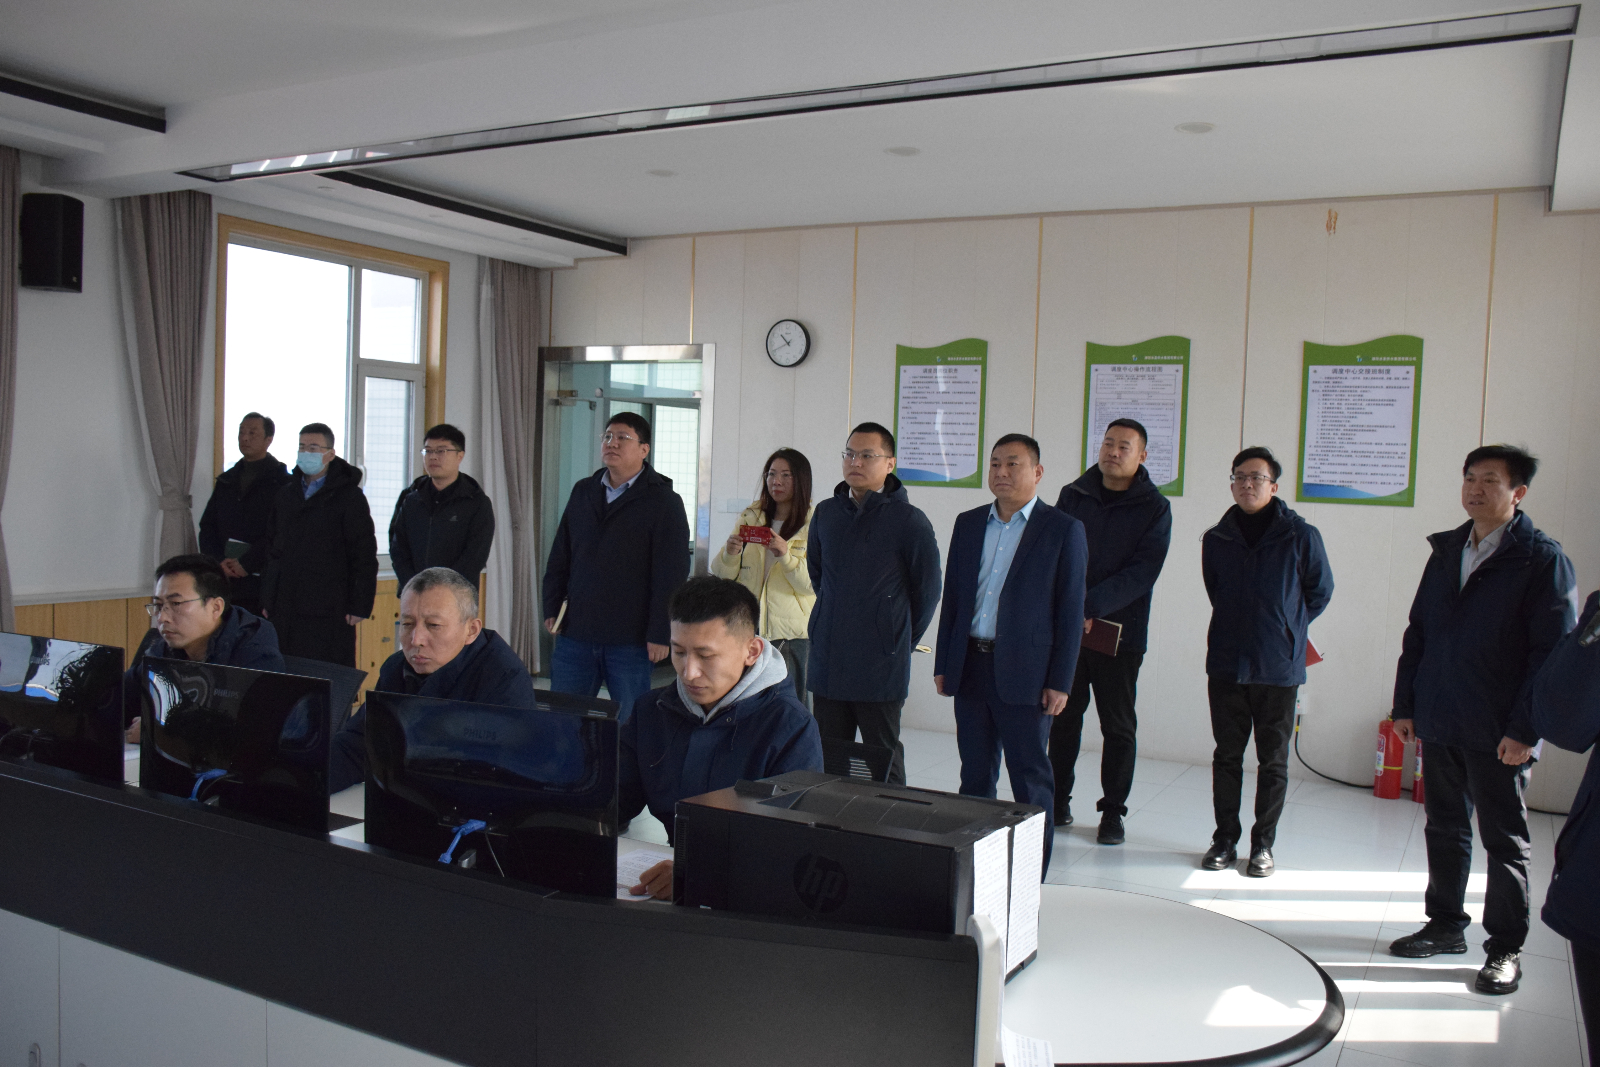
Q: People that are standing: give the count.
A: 11